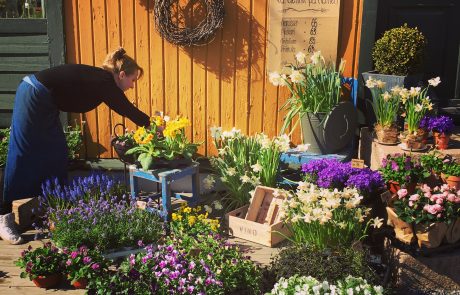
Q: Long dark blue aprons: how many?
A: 1